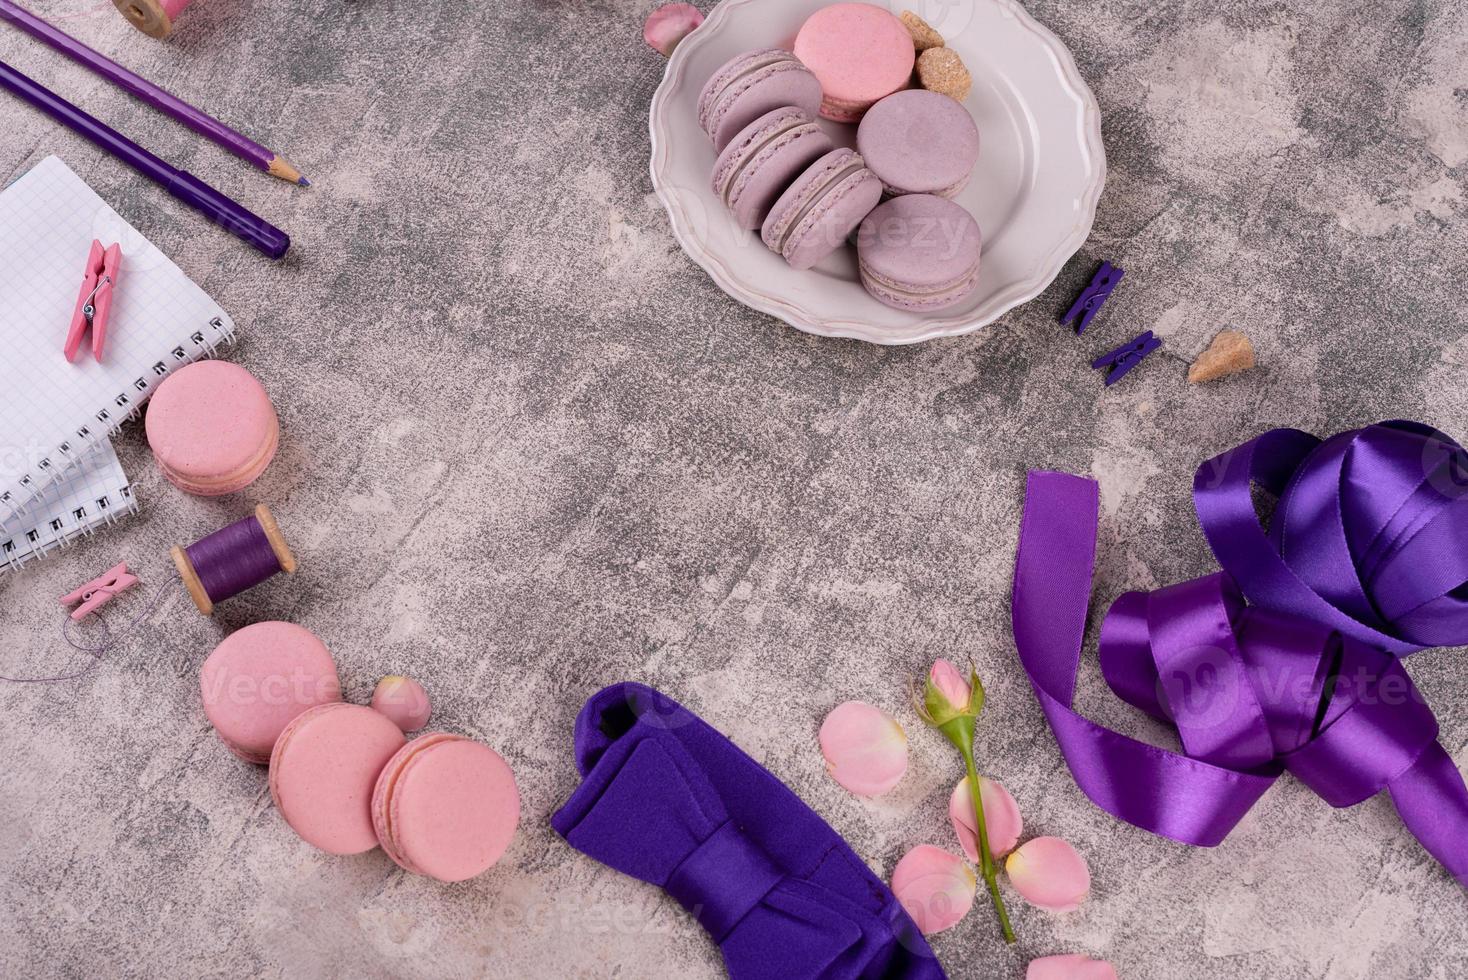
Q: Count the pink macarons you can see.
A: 5